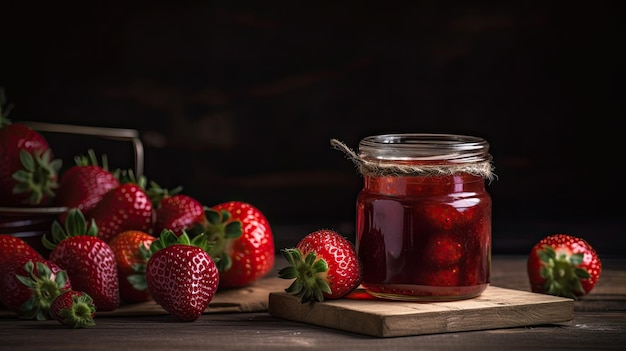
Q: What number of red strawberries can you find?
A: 13